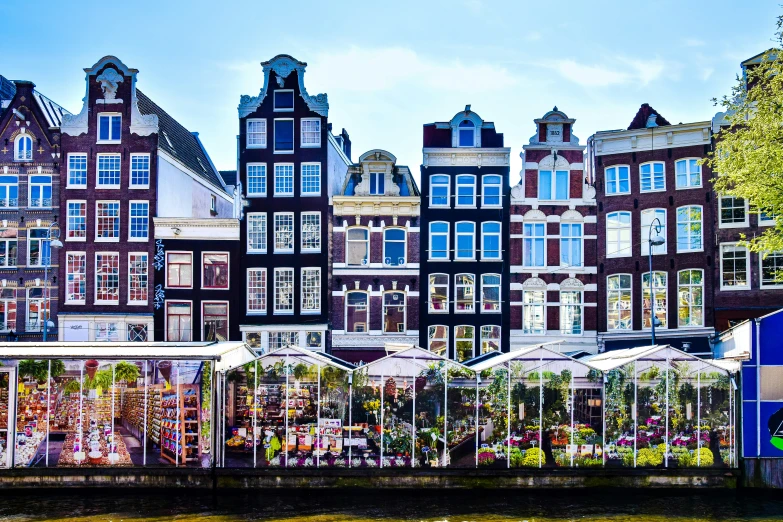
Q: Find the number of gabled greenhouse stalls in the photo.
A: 4